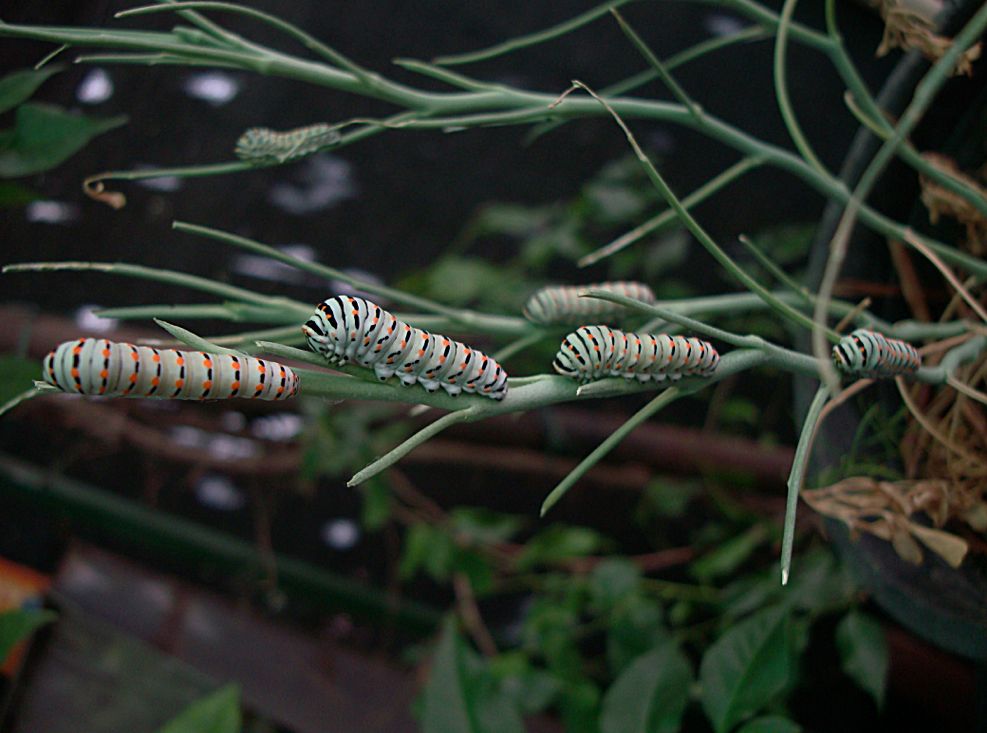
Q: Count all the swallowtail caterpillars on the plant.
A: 6